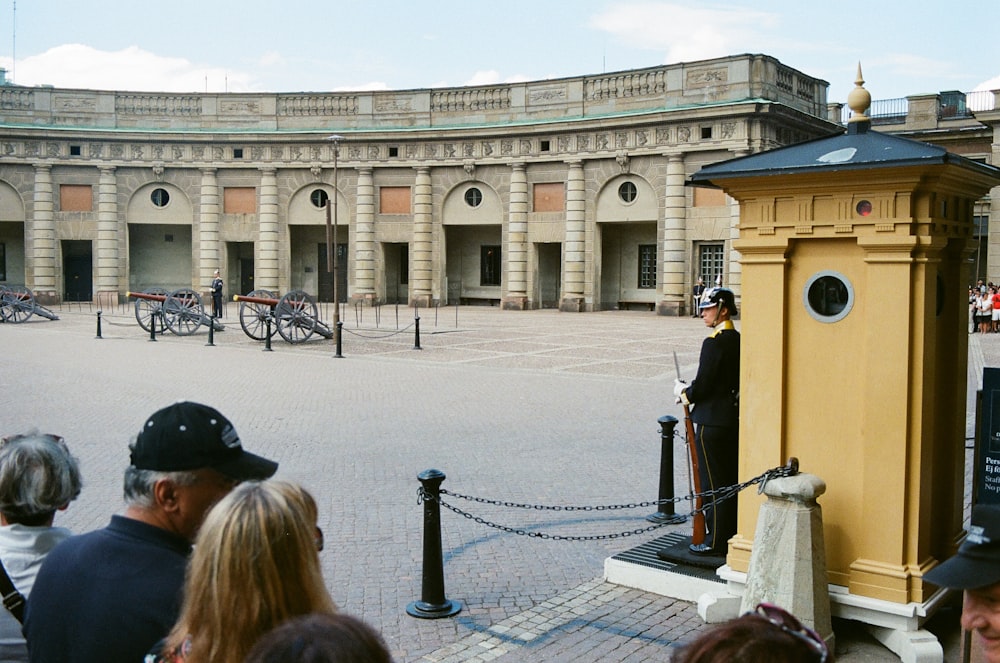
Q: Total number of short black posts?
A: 8